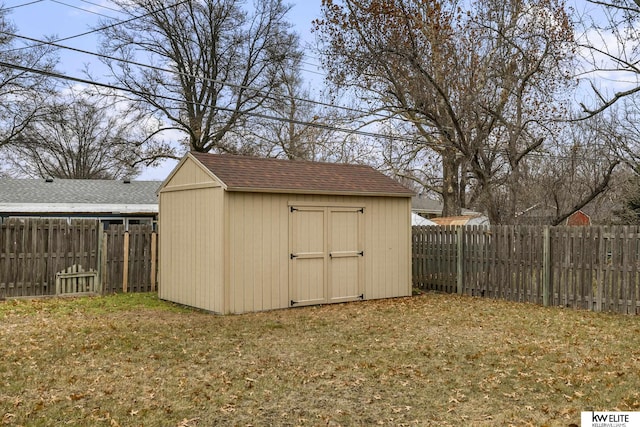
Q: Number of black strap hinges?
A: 6